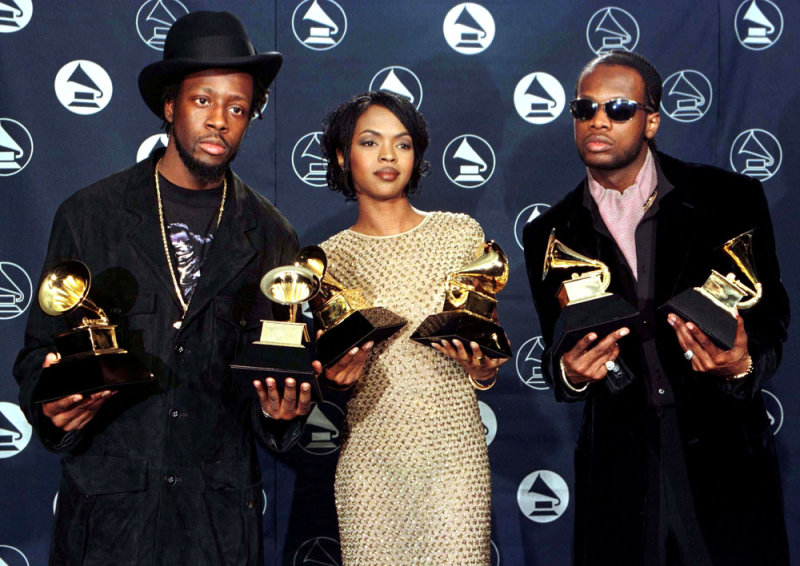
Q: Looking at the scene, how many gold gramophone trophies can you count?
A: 6